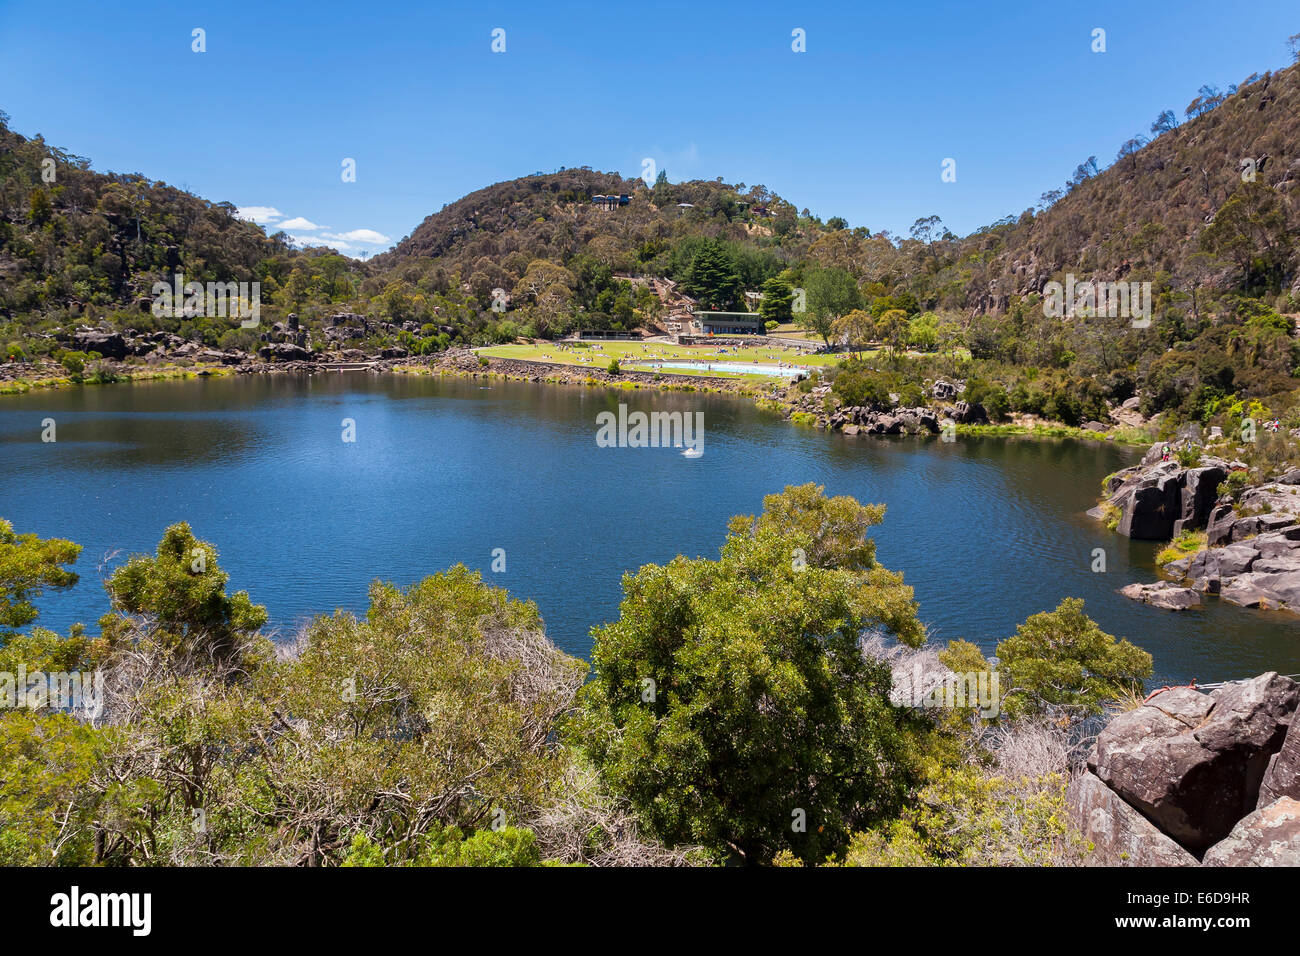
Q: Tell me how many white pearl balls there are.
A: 0